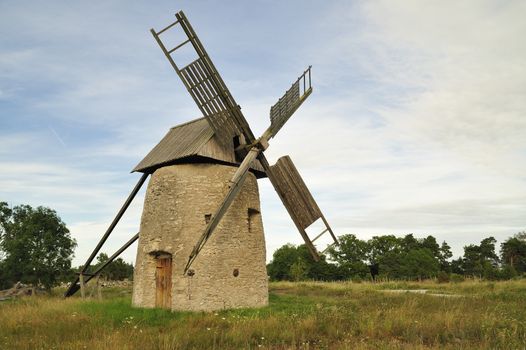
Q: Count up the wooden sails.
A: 4